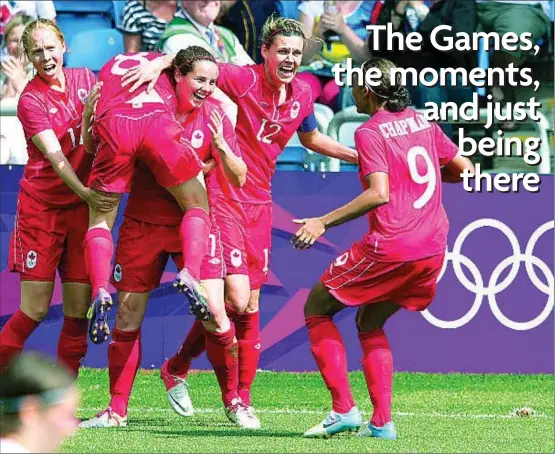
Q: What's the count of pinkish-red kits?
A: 5